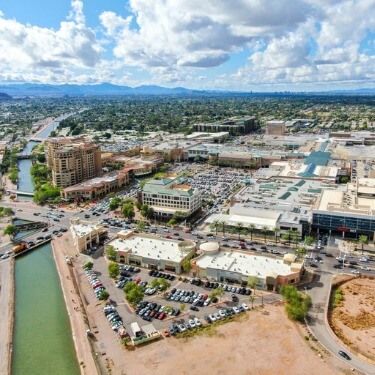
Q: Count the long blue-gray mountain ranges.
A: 1